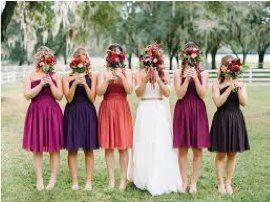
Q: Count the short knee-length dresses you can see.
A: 5